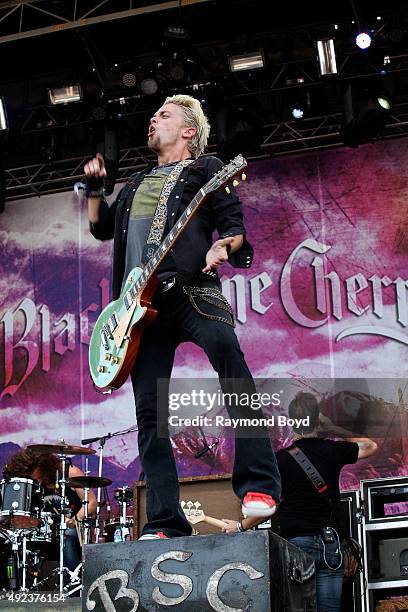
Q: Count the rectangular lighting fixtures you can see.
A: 4